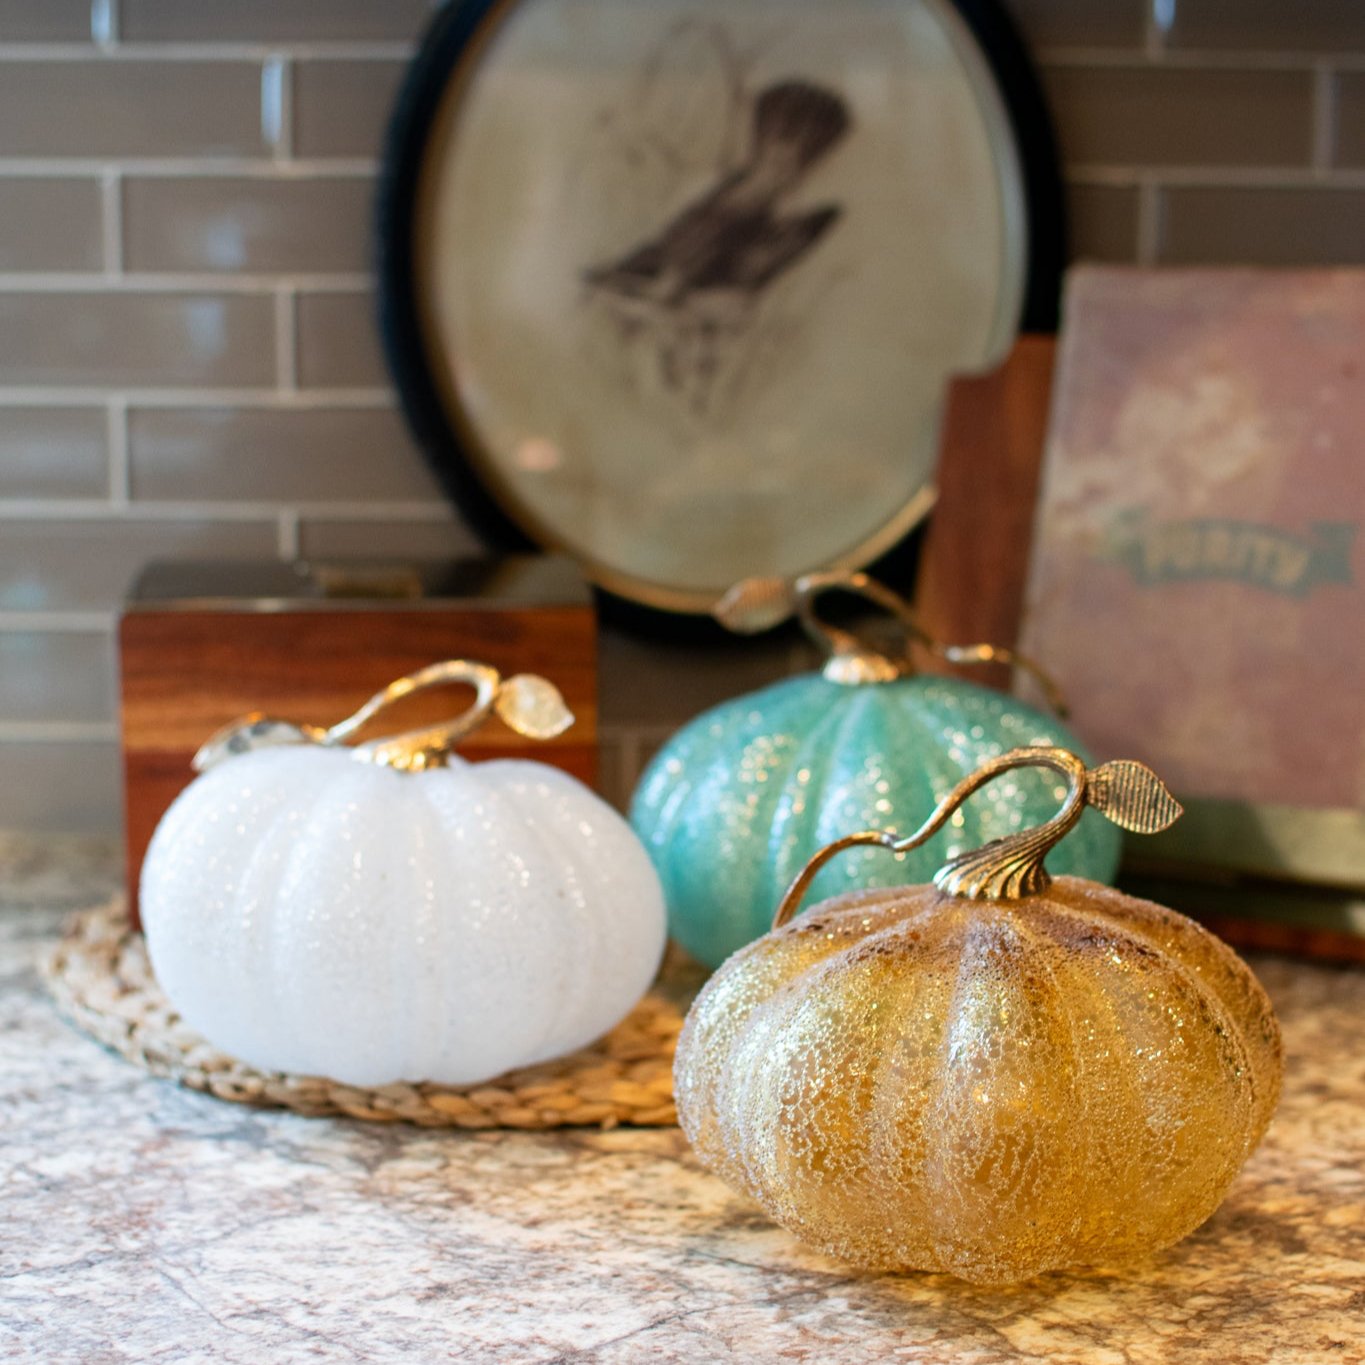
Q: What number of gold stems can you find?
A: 3